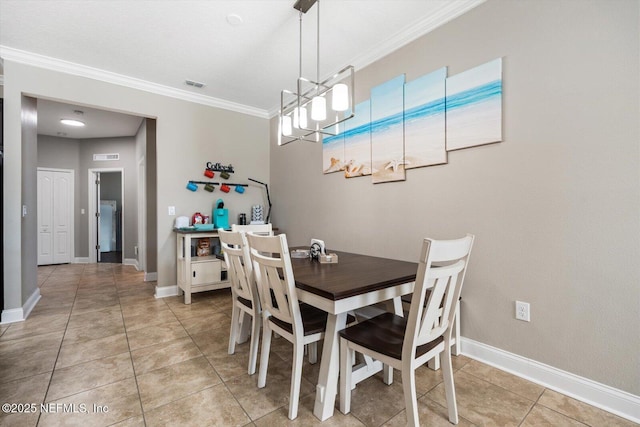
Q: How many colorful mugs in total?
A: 6